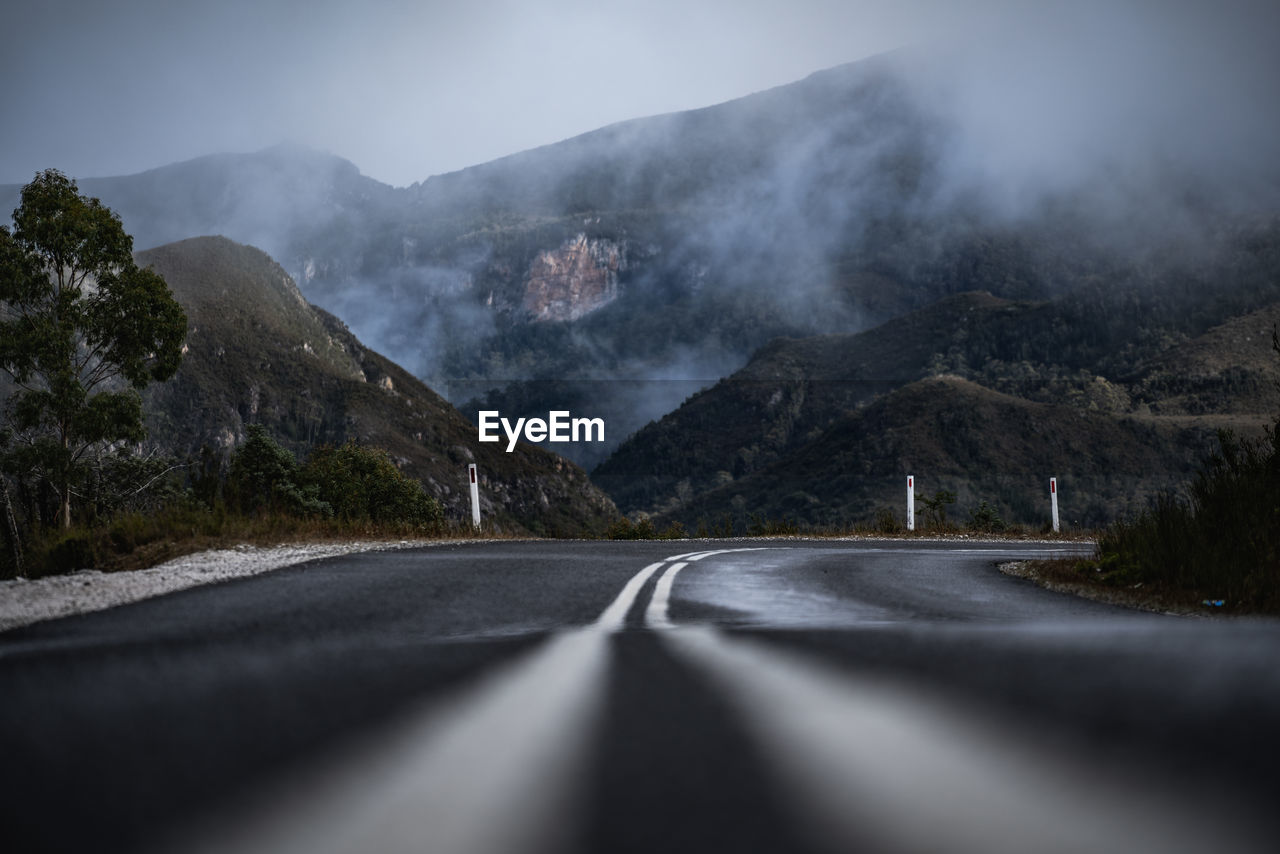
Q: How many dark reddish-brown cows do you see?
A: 0